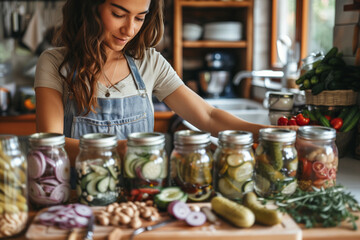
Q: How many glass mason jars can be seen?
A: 8